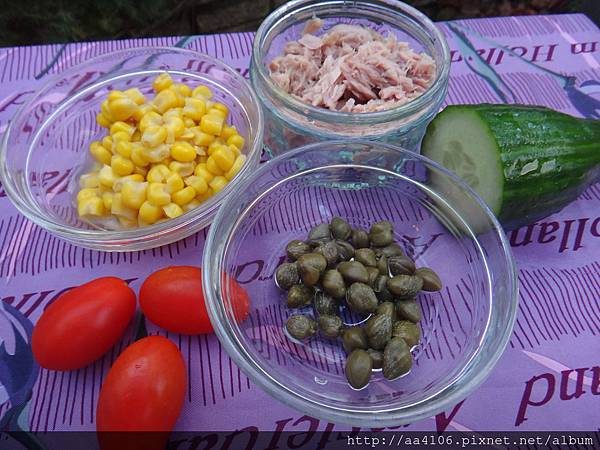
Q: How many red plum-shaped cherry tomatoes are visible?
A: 3